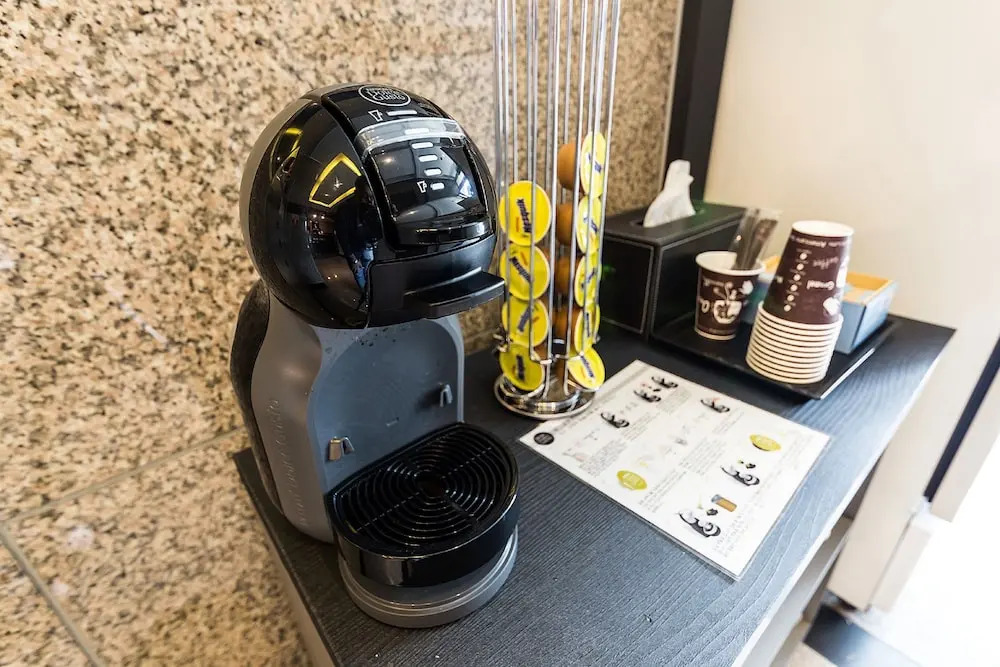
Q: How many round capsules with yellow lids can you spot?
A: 9